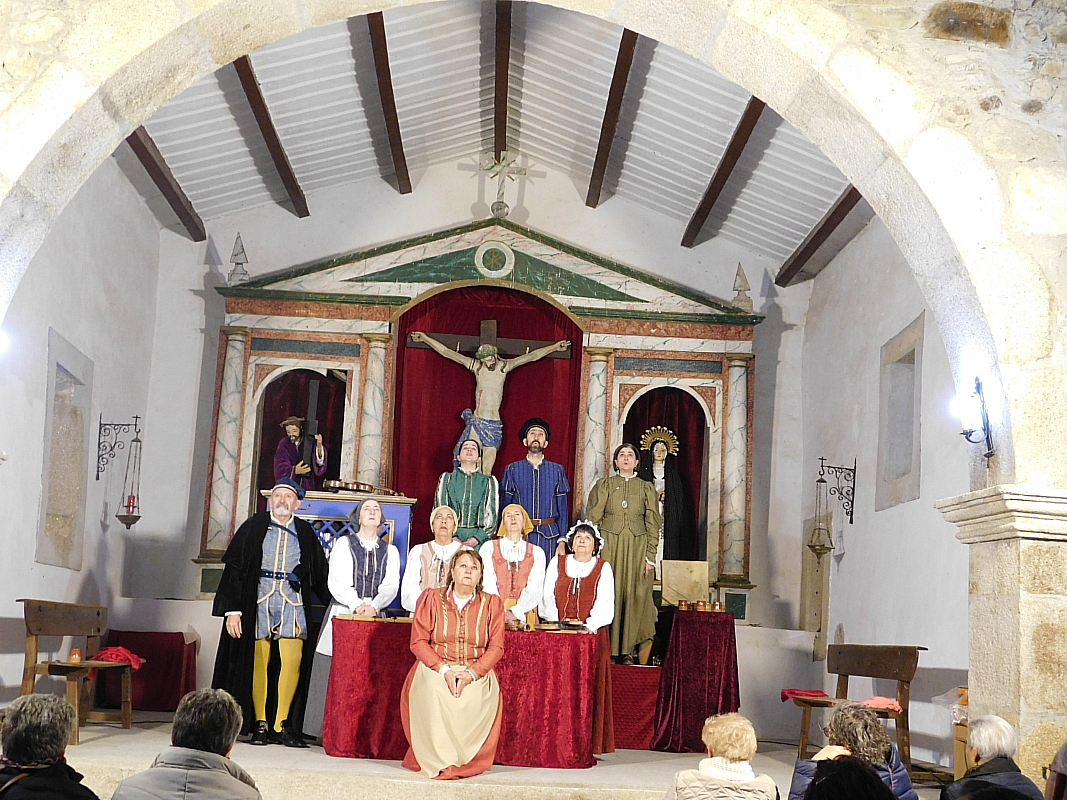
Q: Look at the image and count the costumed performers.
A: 9